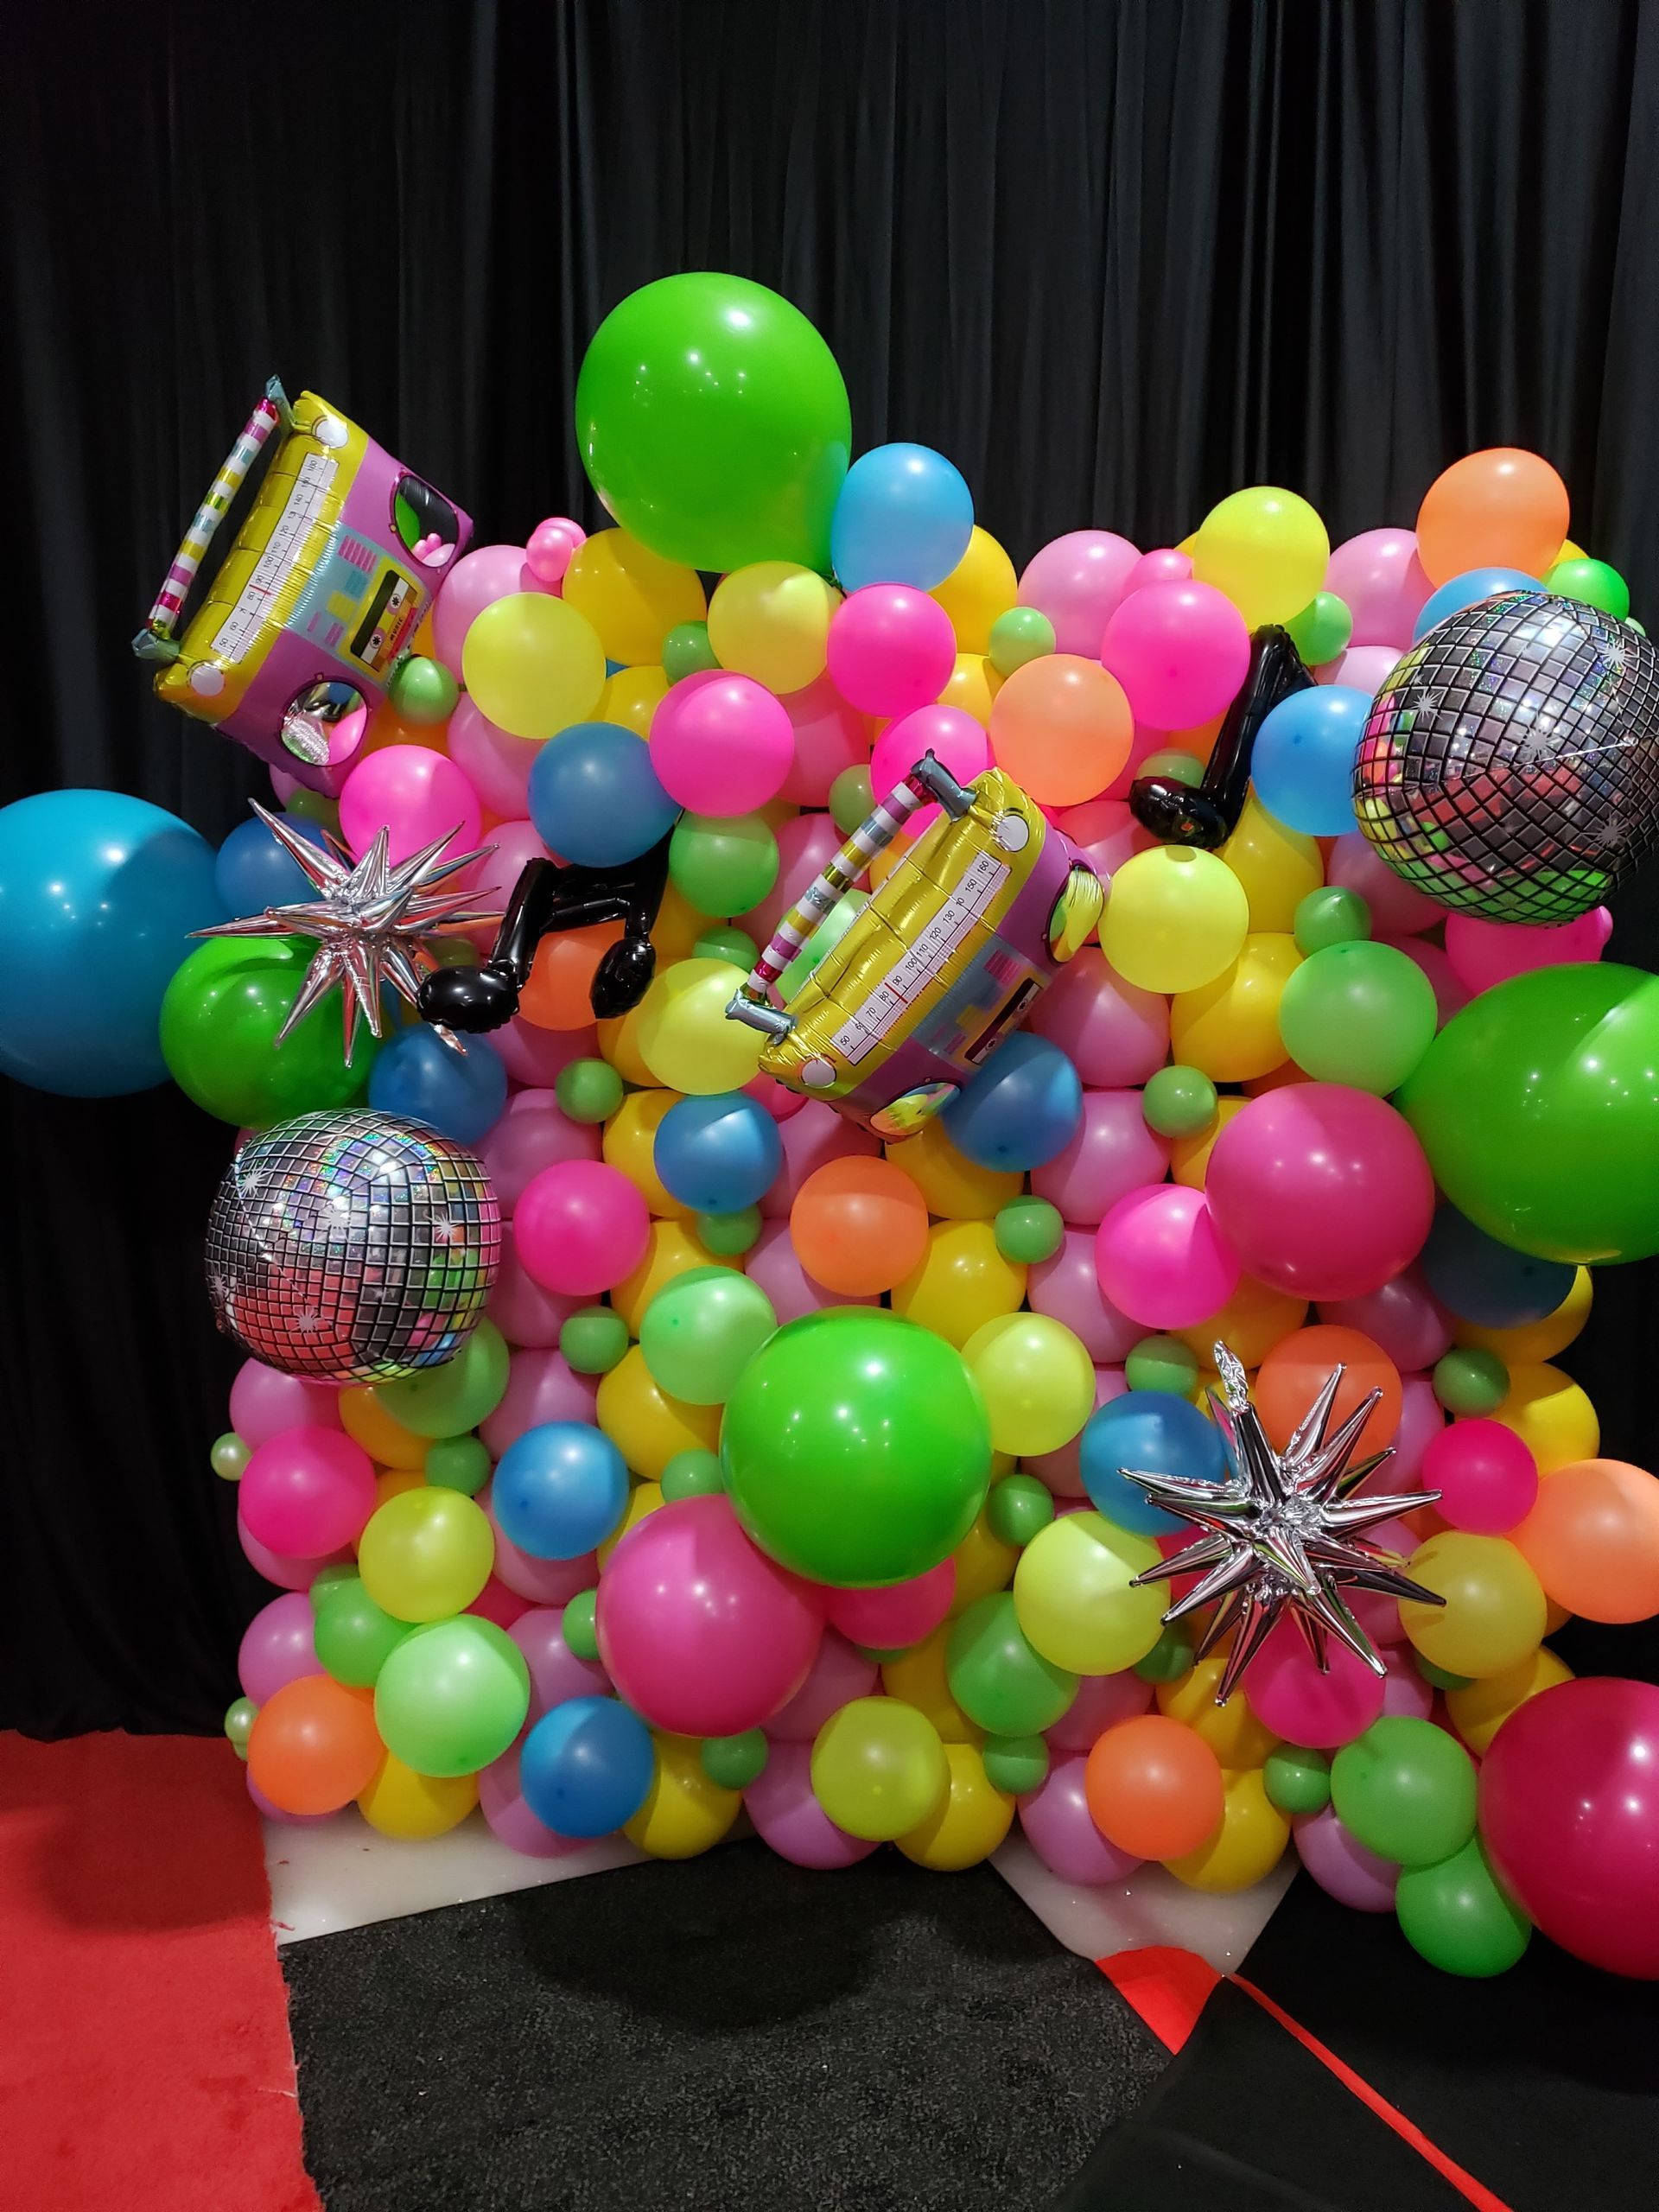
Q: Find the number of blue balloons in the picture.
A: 13